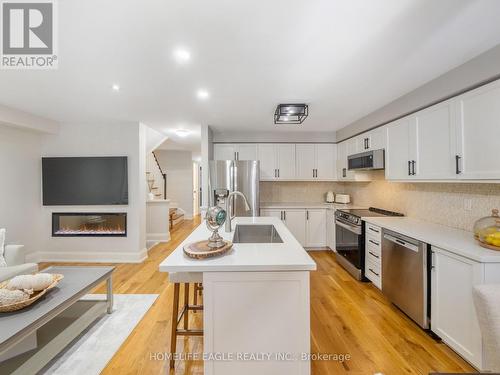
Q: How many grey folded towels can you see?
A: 0